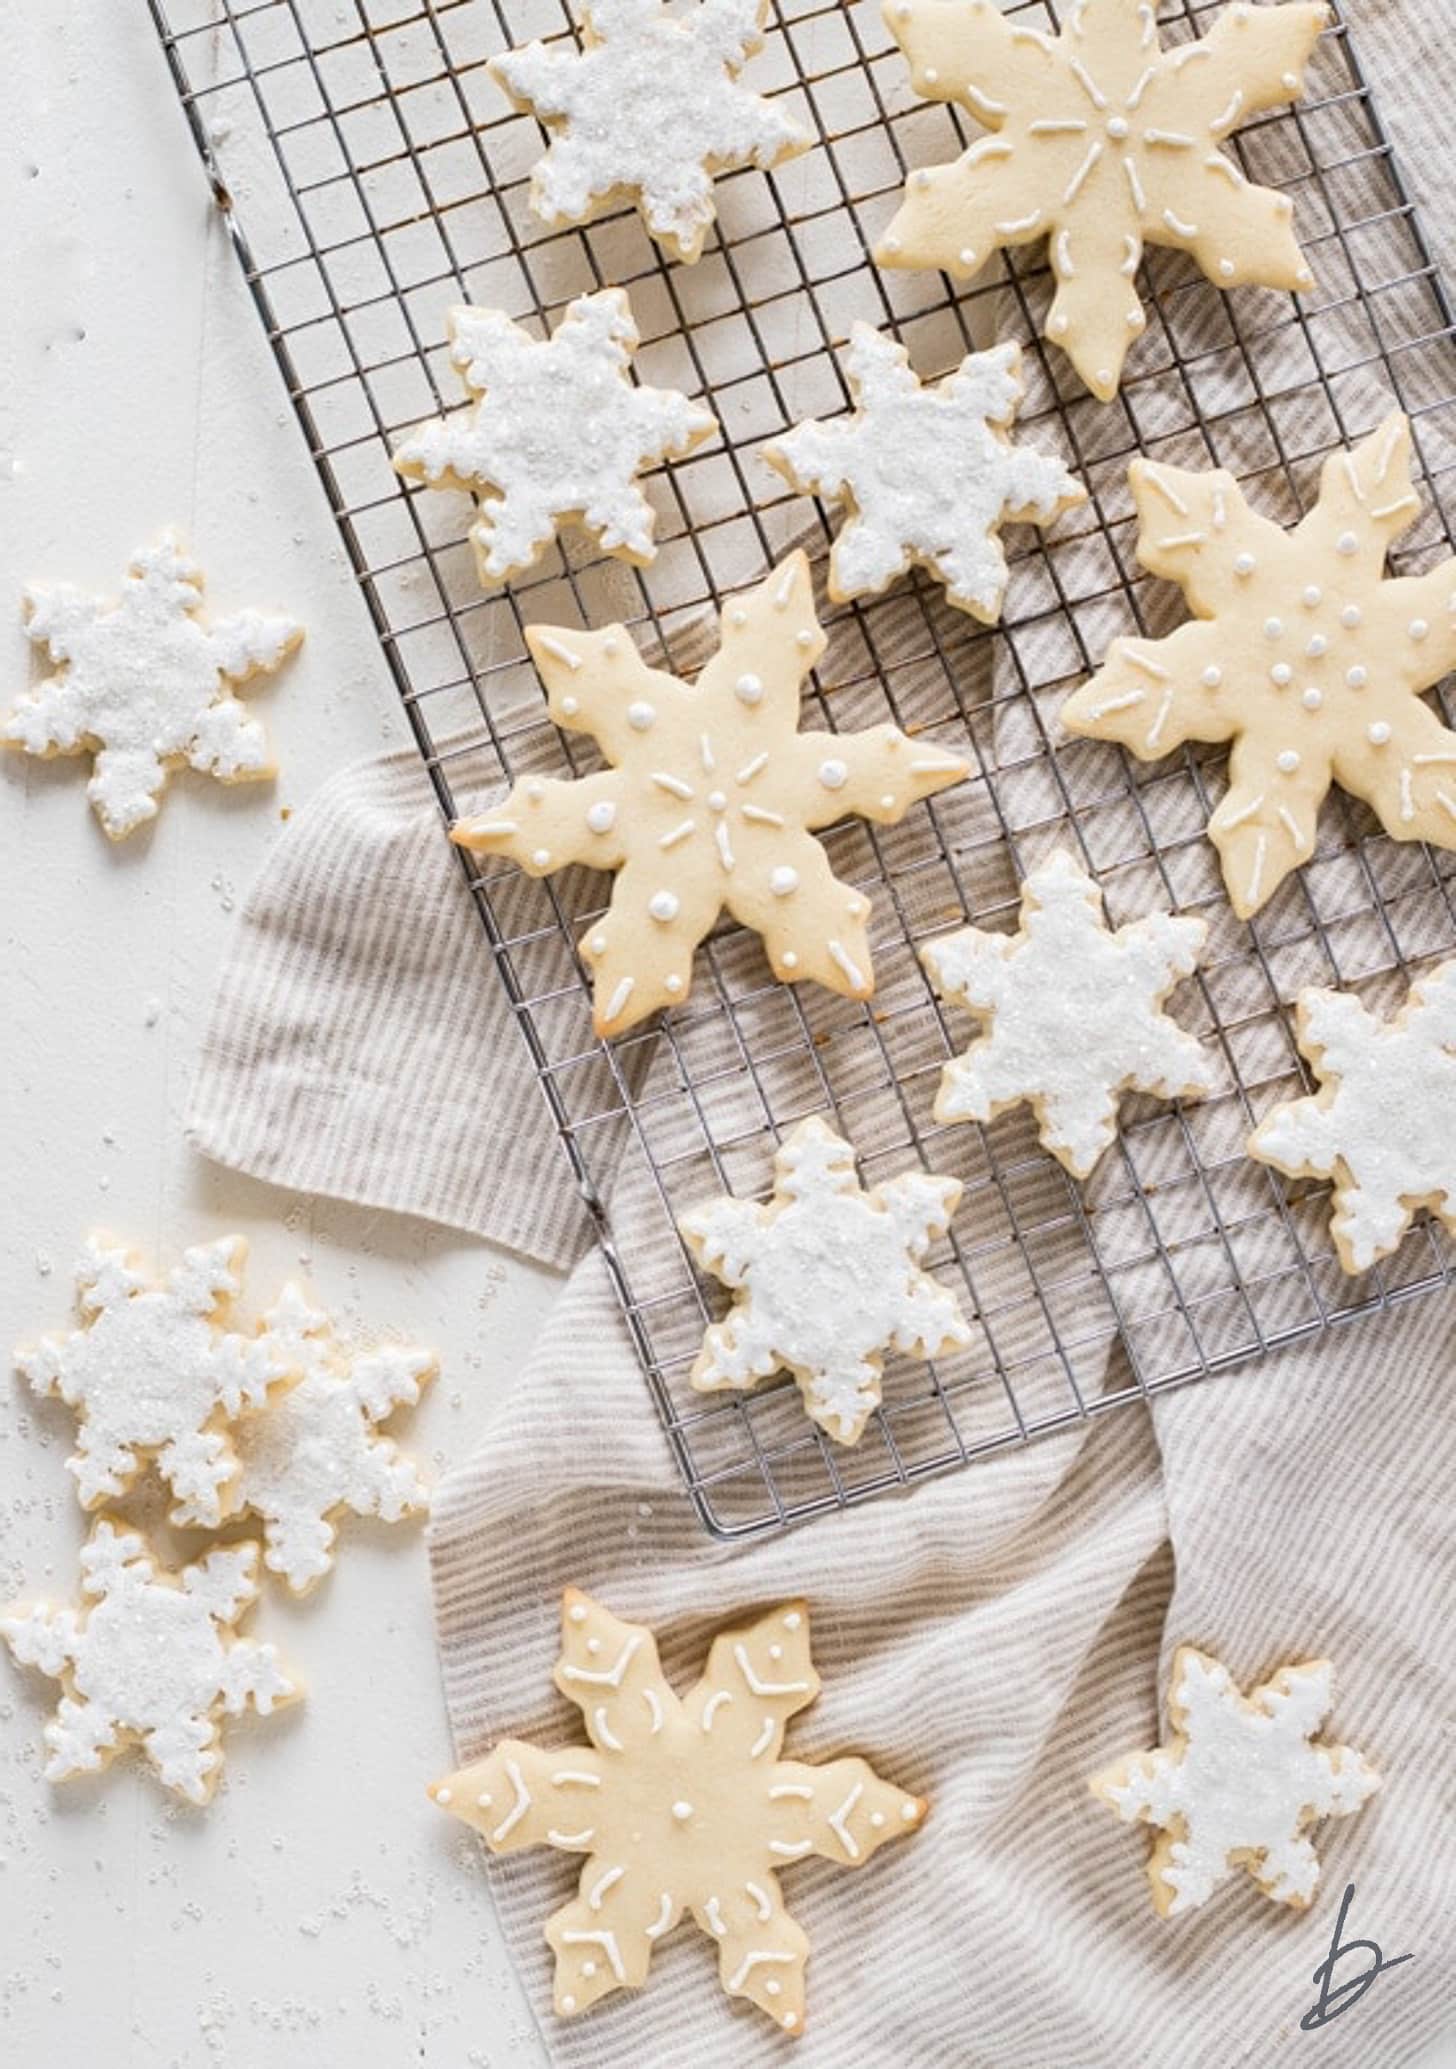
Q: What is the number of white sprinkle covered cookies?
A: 11